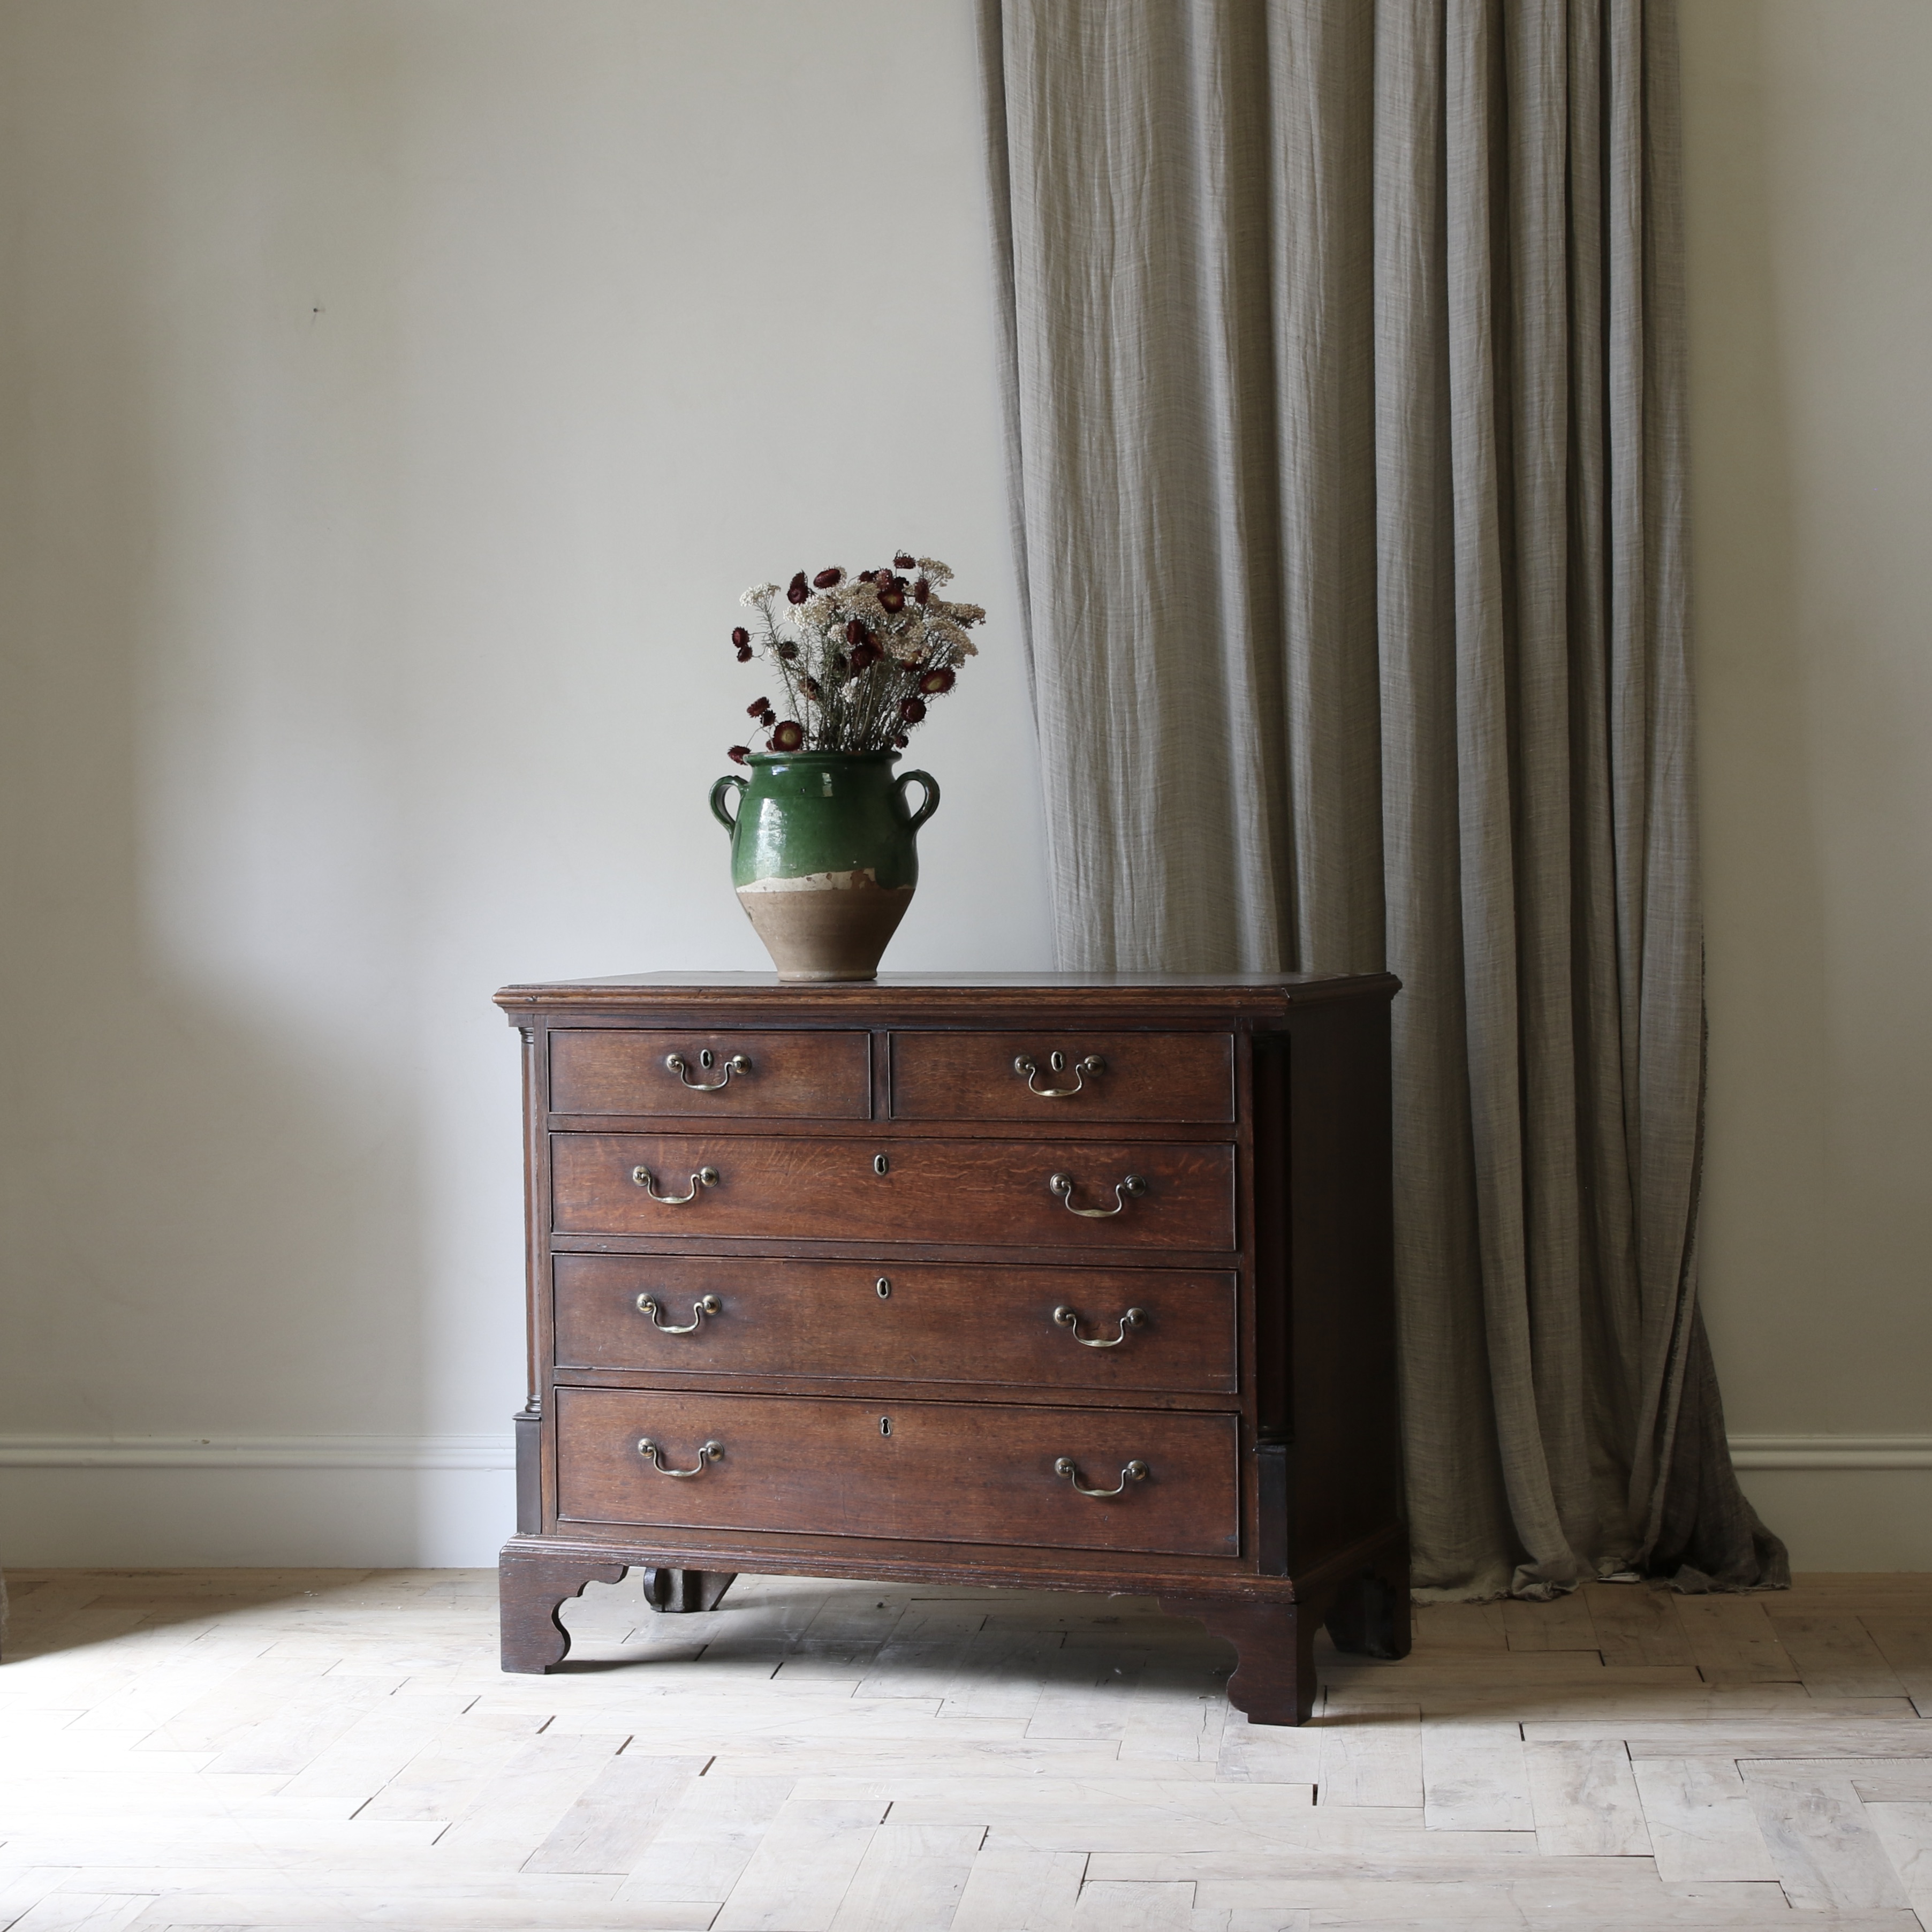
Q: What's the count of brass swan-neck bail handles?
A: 8